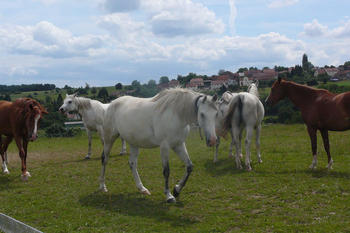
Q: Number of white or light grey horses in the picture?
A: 4